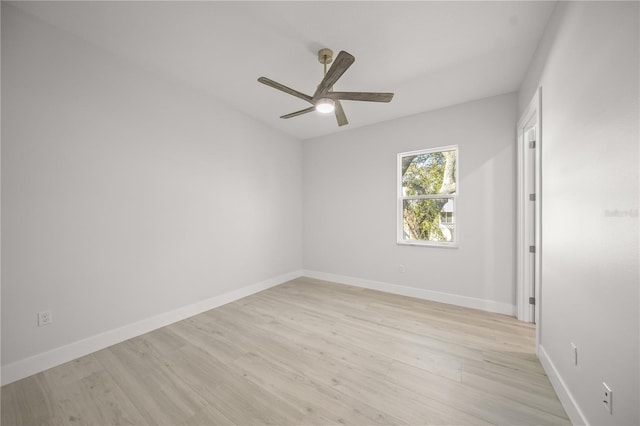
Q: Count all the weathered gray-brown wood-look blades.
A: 5